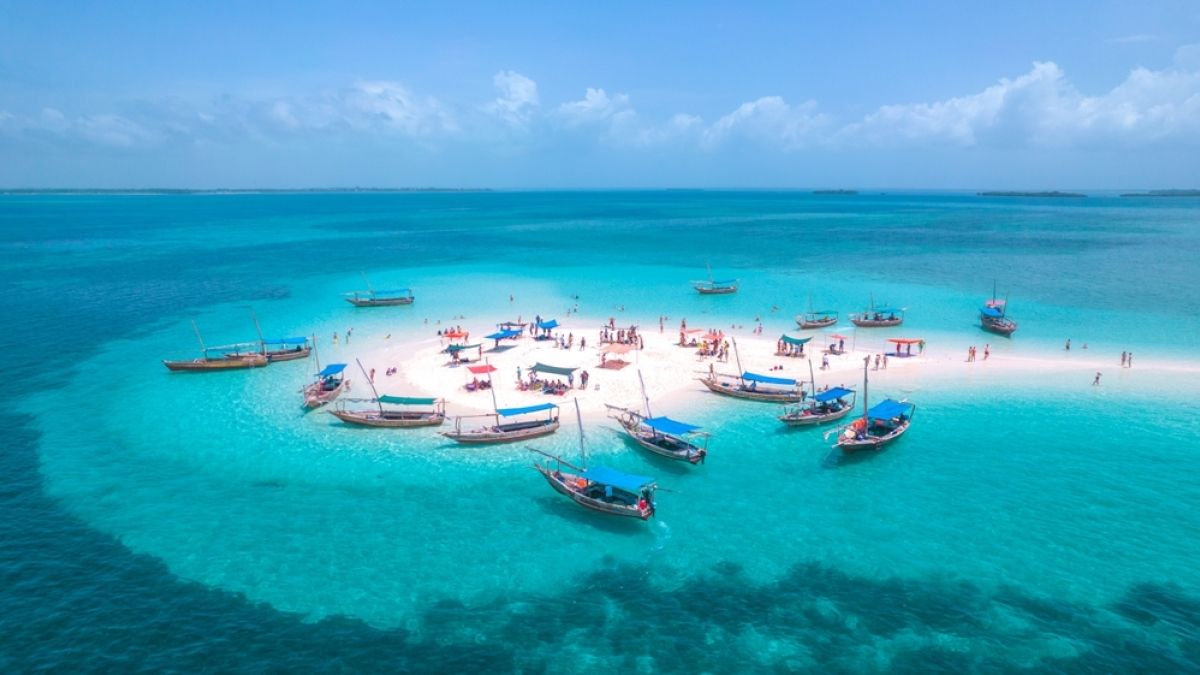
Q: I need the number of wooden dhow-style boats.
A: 15